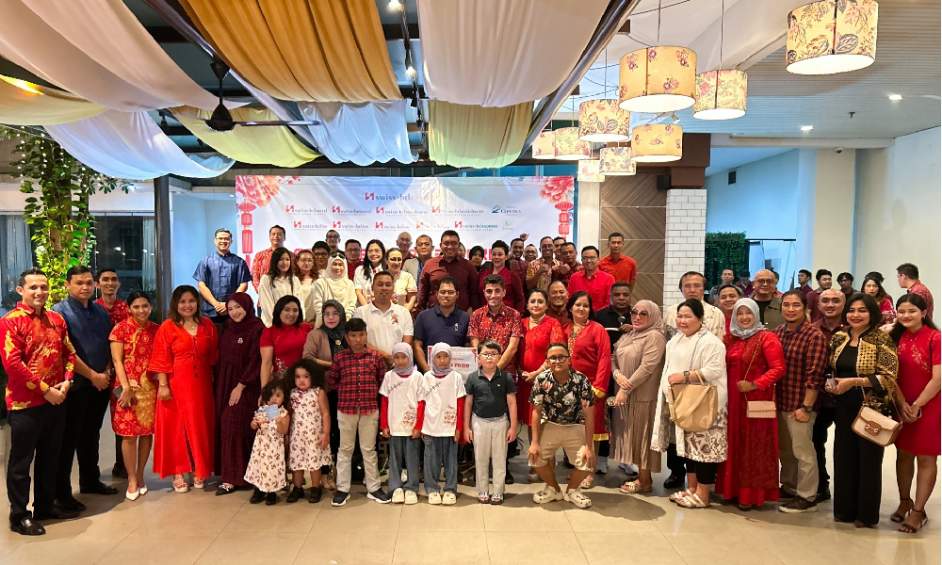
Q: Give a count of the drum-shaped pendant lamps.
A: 9